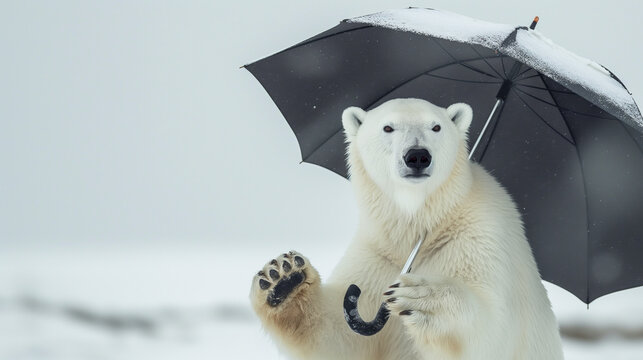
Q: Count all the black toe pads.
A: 4